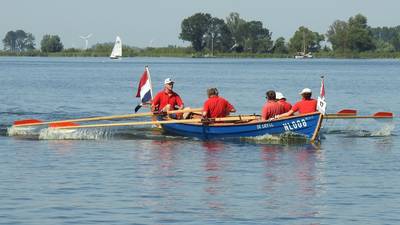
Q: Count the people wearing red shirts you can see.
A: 5